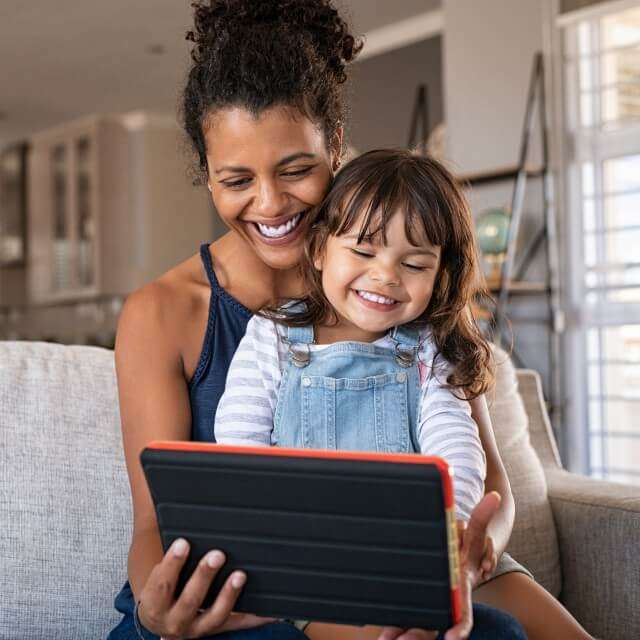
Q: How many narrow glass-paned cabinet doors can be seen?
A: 2